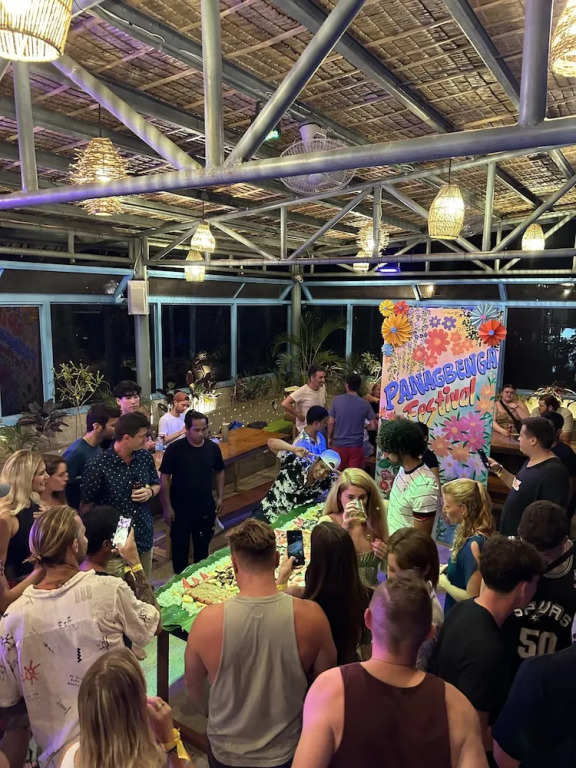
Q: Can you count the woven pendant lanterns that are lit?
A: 9